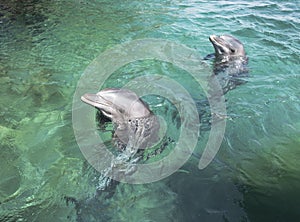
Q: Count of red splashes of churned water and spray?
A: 0